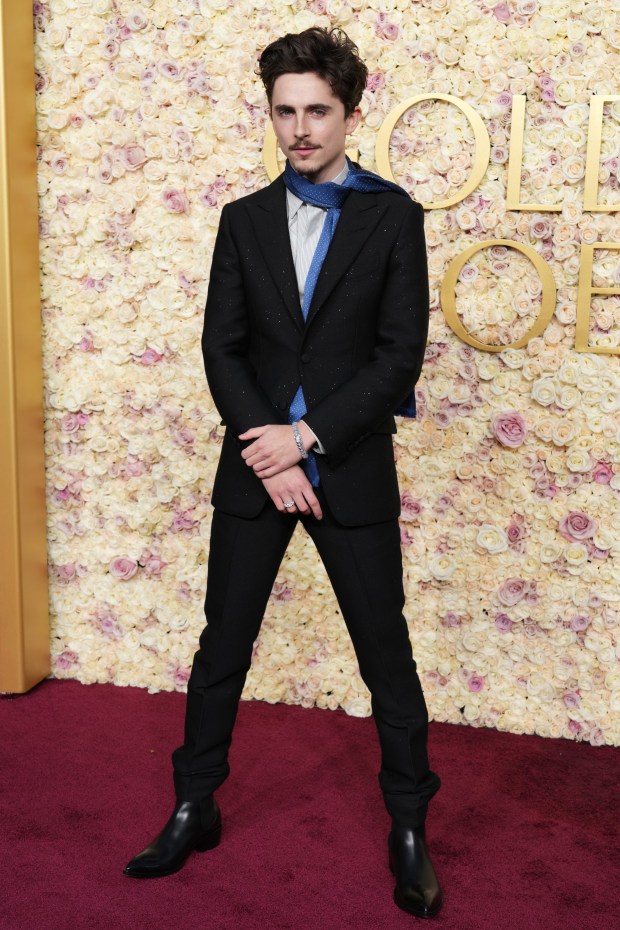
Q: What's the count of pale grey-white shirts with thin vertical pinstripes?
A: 1